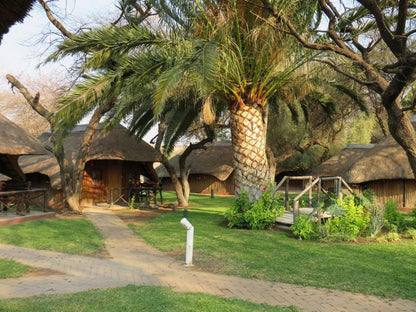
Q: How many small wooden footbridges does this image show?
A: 1